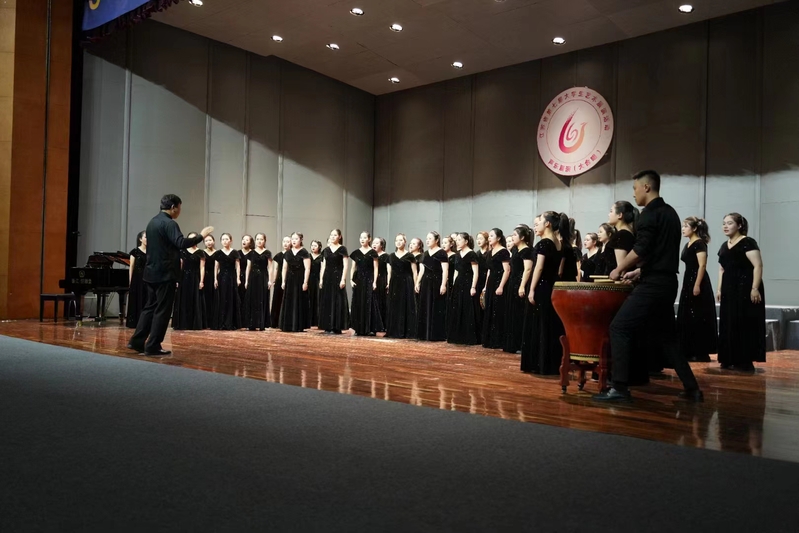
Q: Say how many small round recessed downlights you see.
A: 9